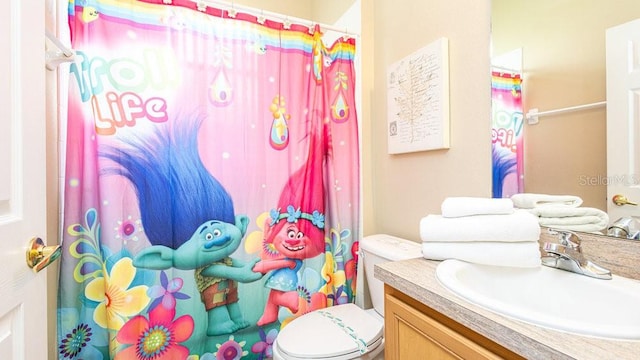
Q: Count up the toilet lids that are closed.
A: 1